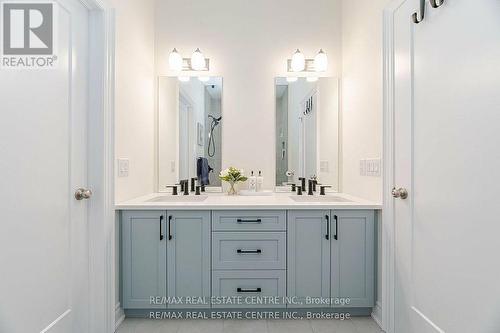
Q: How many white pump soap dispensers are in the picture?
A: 2